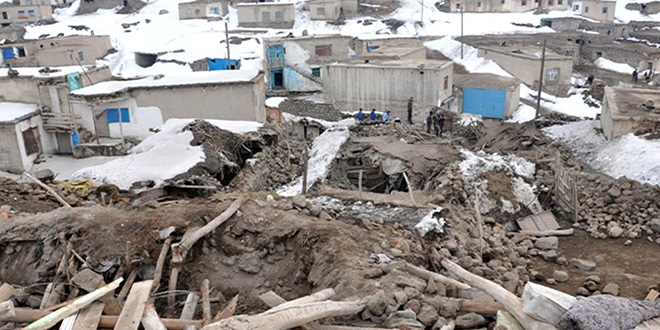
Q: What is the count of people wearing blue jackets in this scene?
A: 3